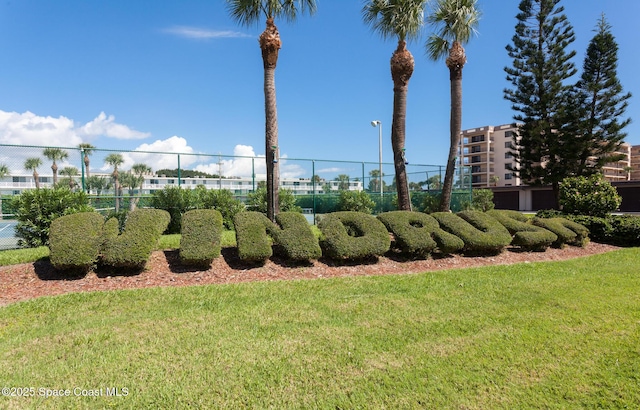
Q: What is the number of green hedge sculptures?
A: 8